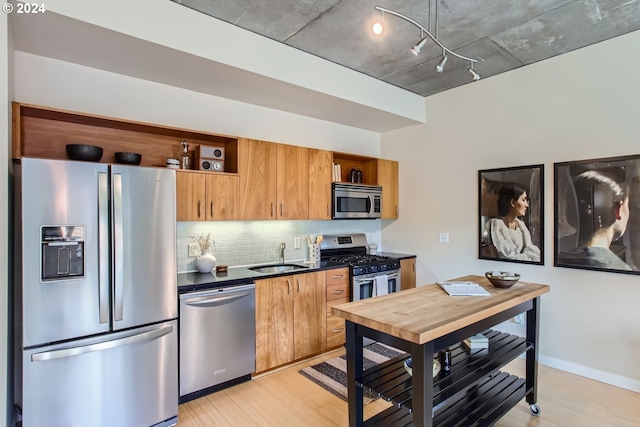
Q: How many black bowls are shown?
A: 2